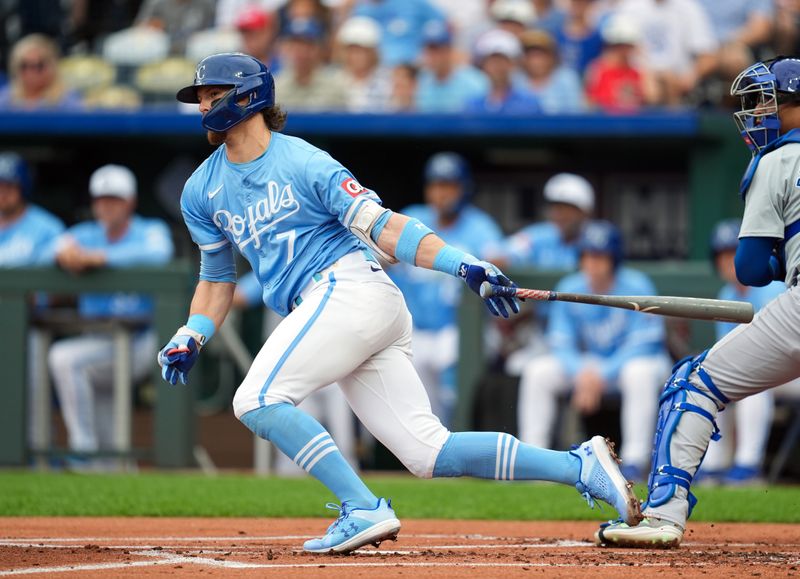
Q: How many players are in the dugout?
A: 6